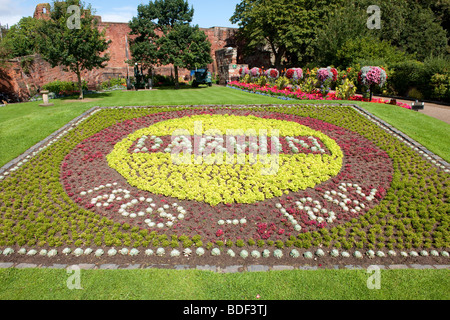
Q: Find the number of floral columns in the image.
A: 6